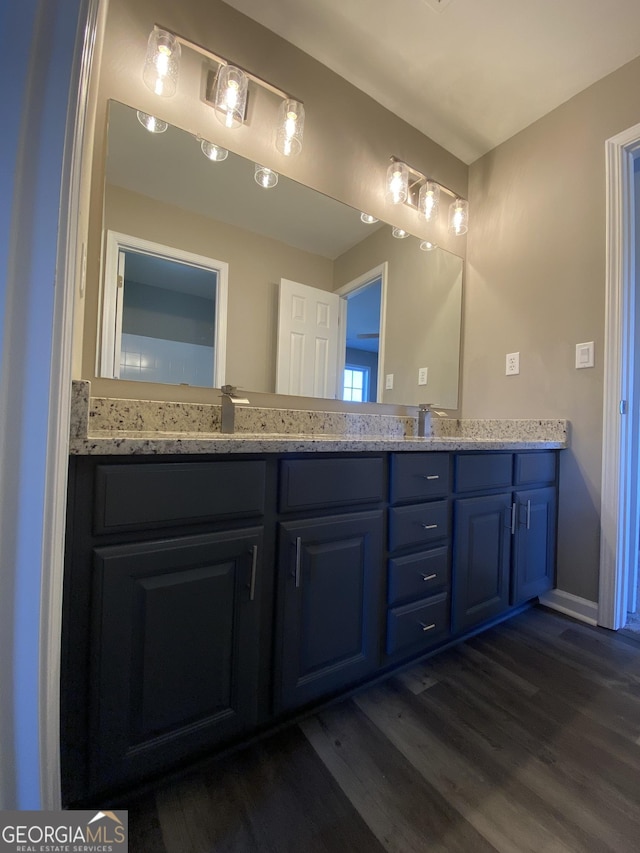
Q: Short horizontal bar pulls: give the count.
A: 4